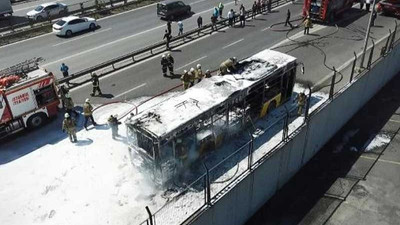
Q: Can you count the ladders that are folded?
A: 1